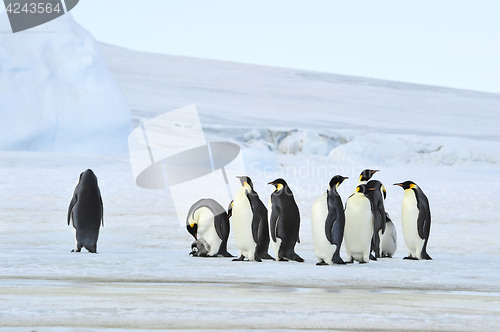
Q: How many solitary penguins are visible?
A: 1